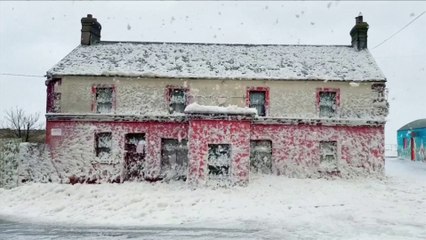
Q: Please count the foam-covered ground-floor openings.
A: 6